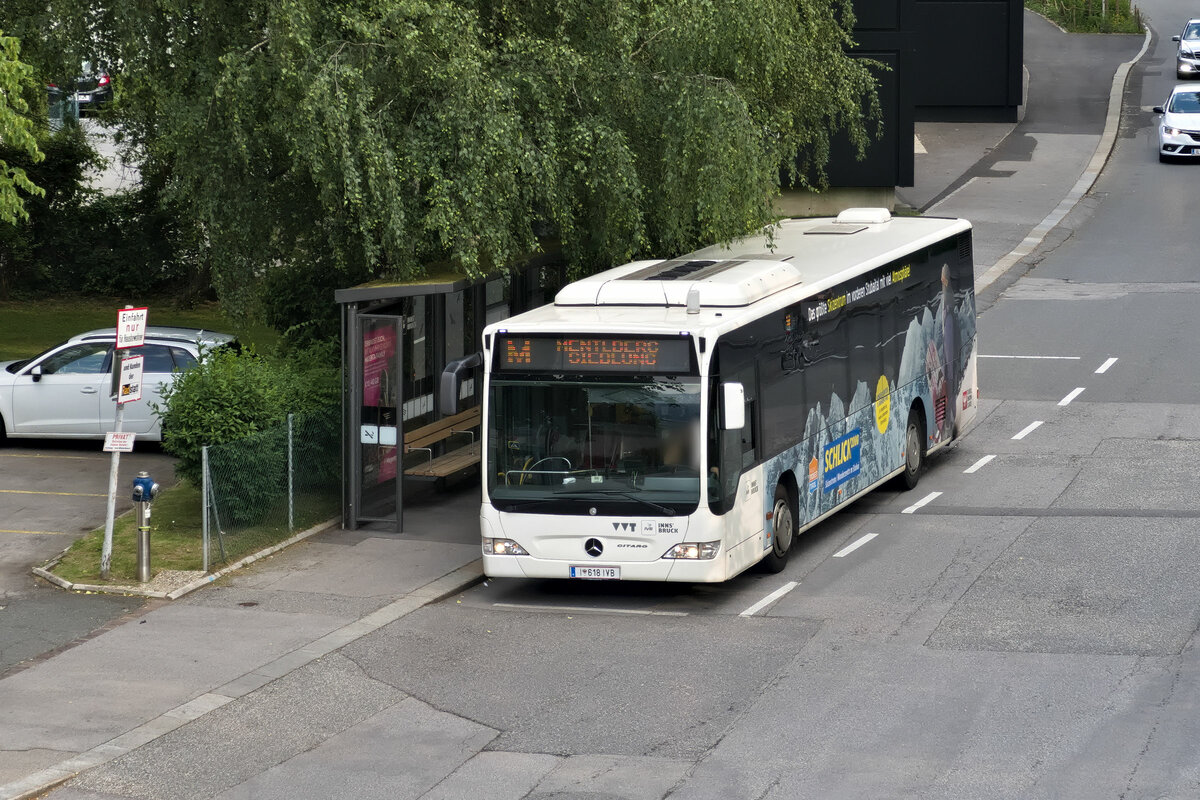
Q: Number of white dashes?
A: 7